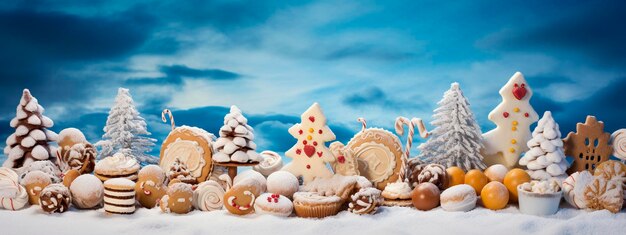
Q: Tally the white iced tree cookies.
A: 2